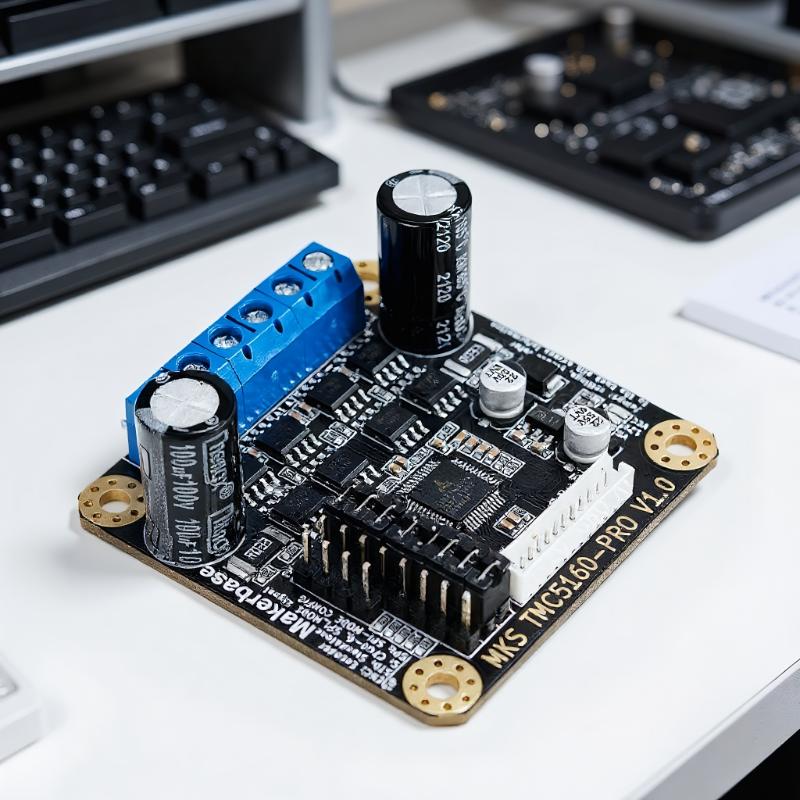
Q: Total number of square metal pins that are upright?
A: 12